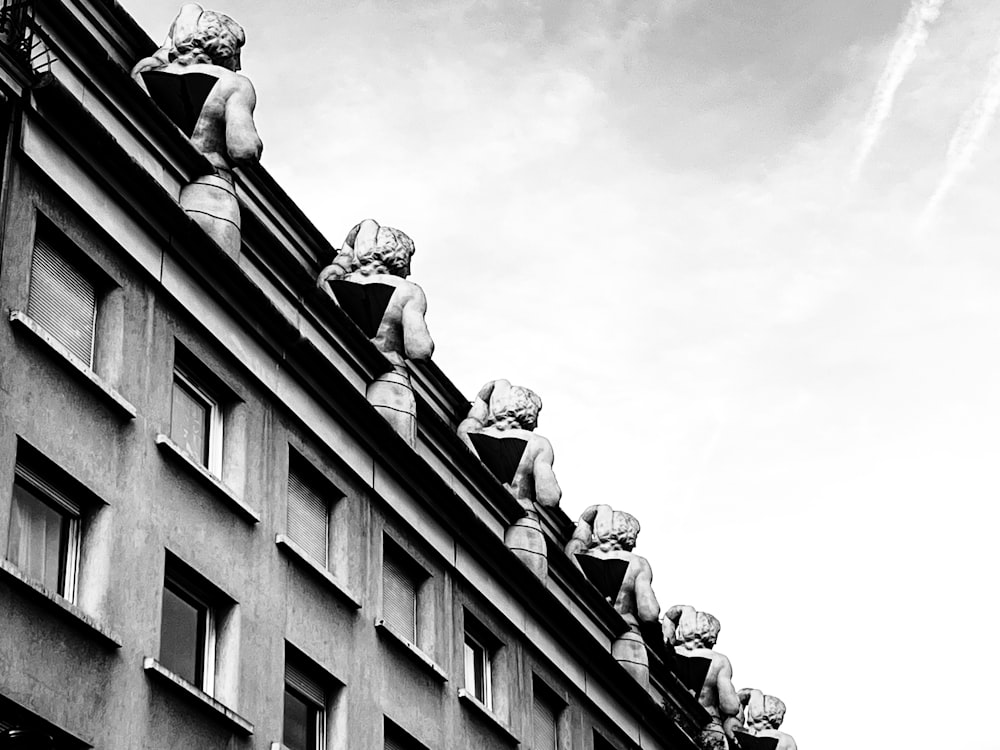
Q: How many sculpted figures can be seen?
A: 6